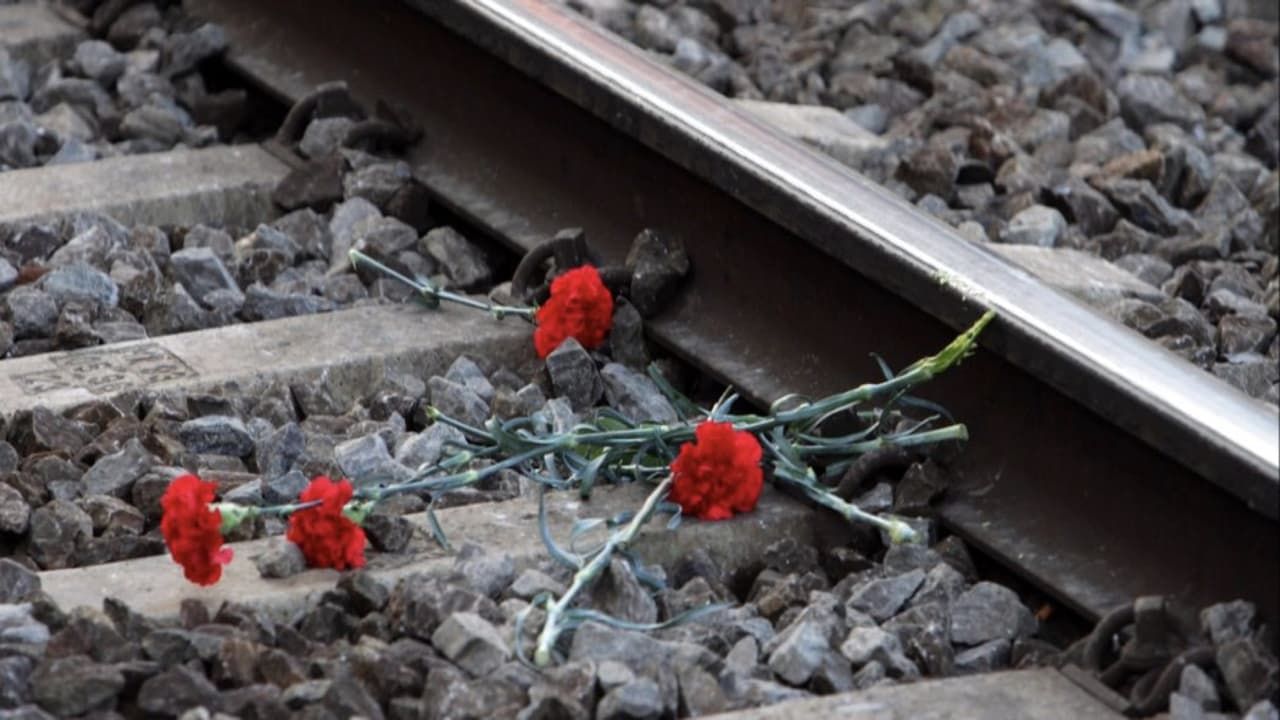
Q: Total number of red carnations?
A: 4